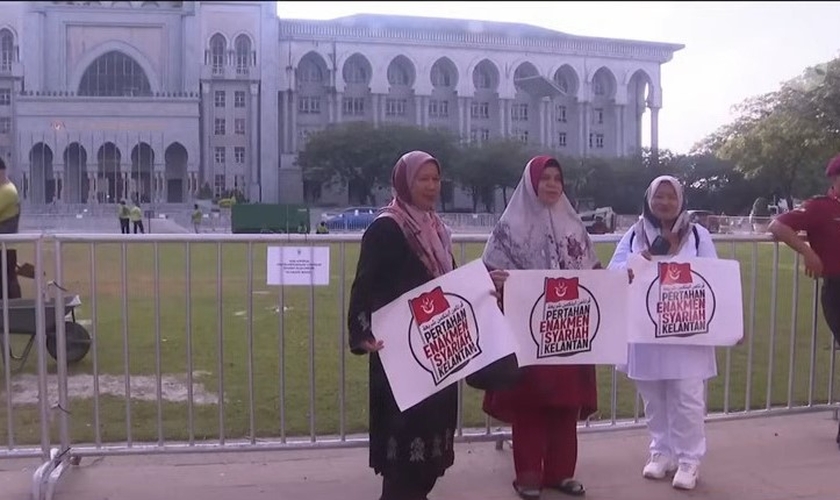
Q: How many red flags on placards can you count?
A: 3